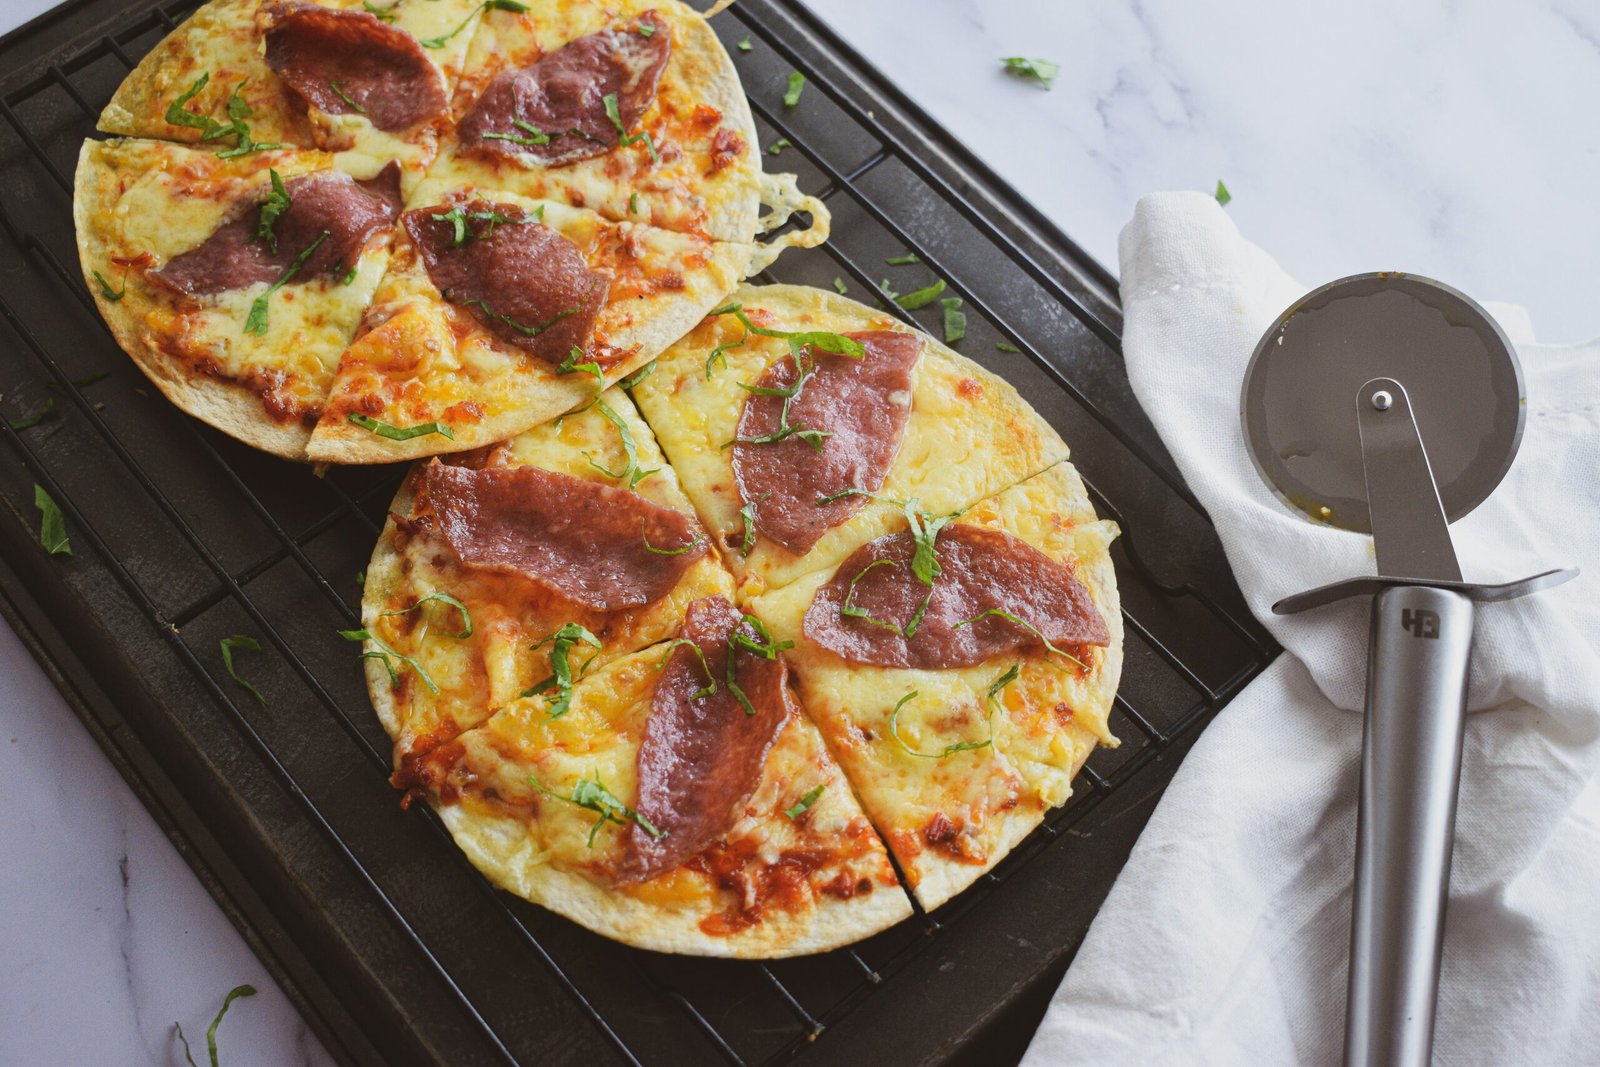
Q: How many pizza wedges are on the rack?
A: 8